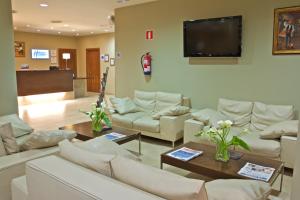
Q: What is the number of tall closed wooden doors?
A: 2